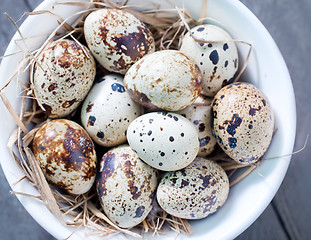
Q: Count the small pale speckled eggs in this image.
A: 11